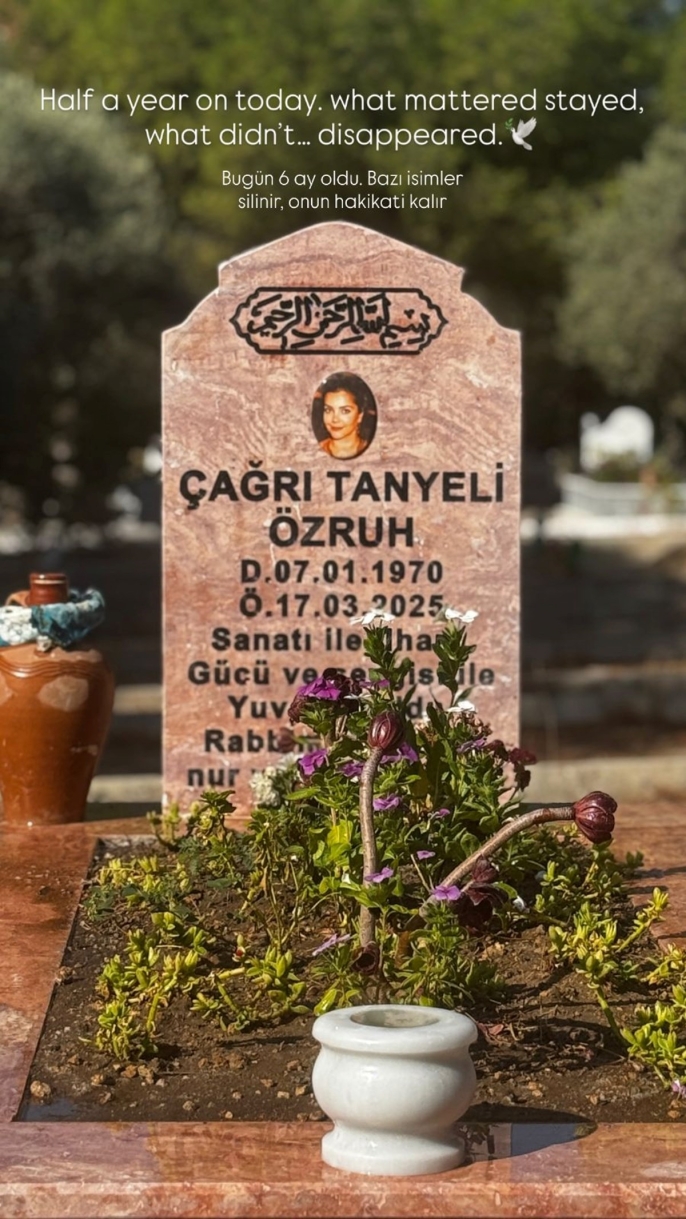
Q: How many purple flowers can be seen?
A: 12